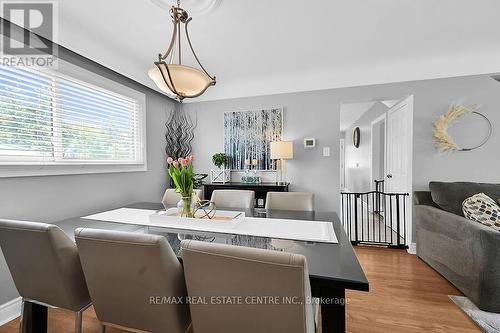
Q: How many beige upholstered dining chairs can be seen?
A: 6